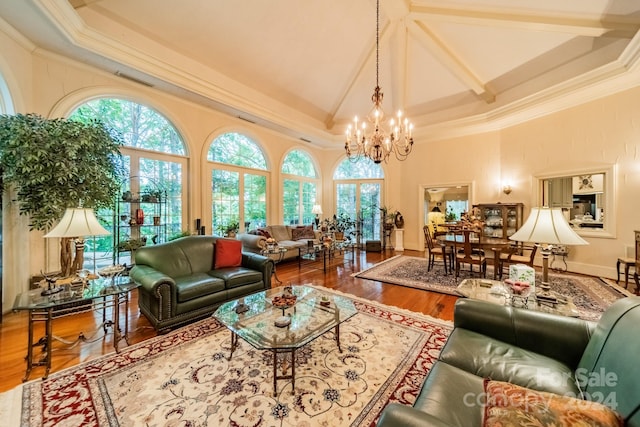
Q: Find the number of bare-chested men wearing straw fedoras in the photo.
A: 0